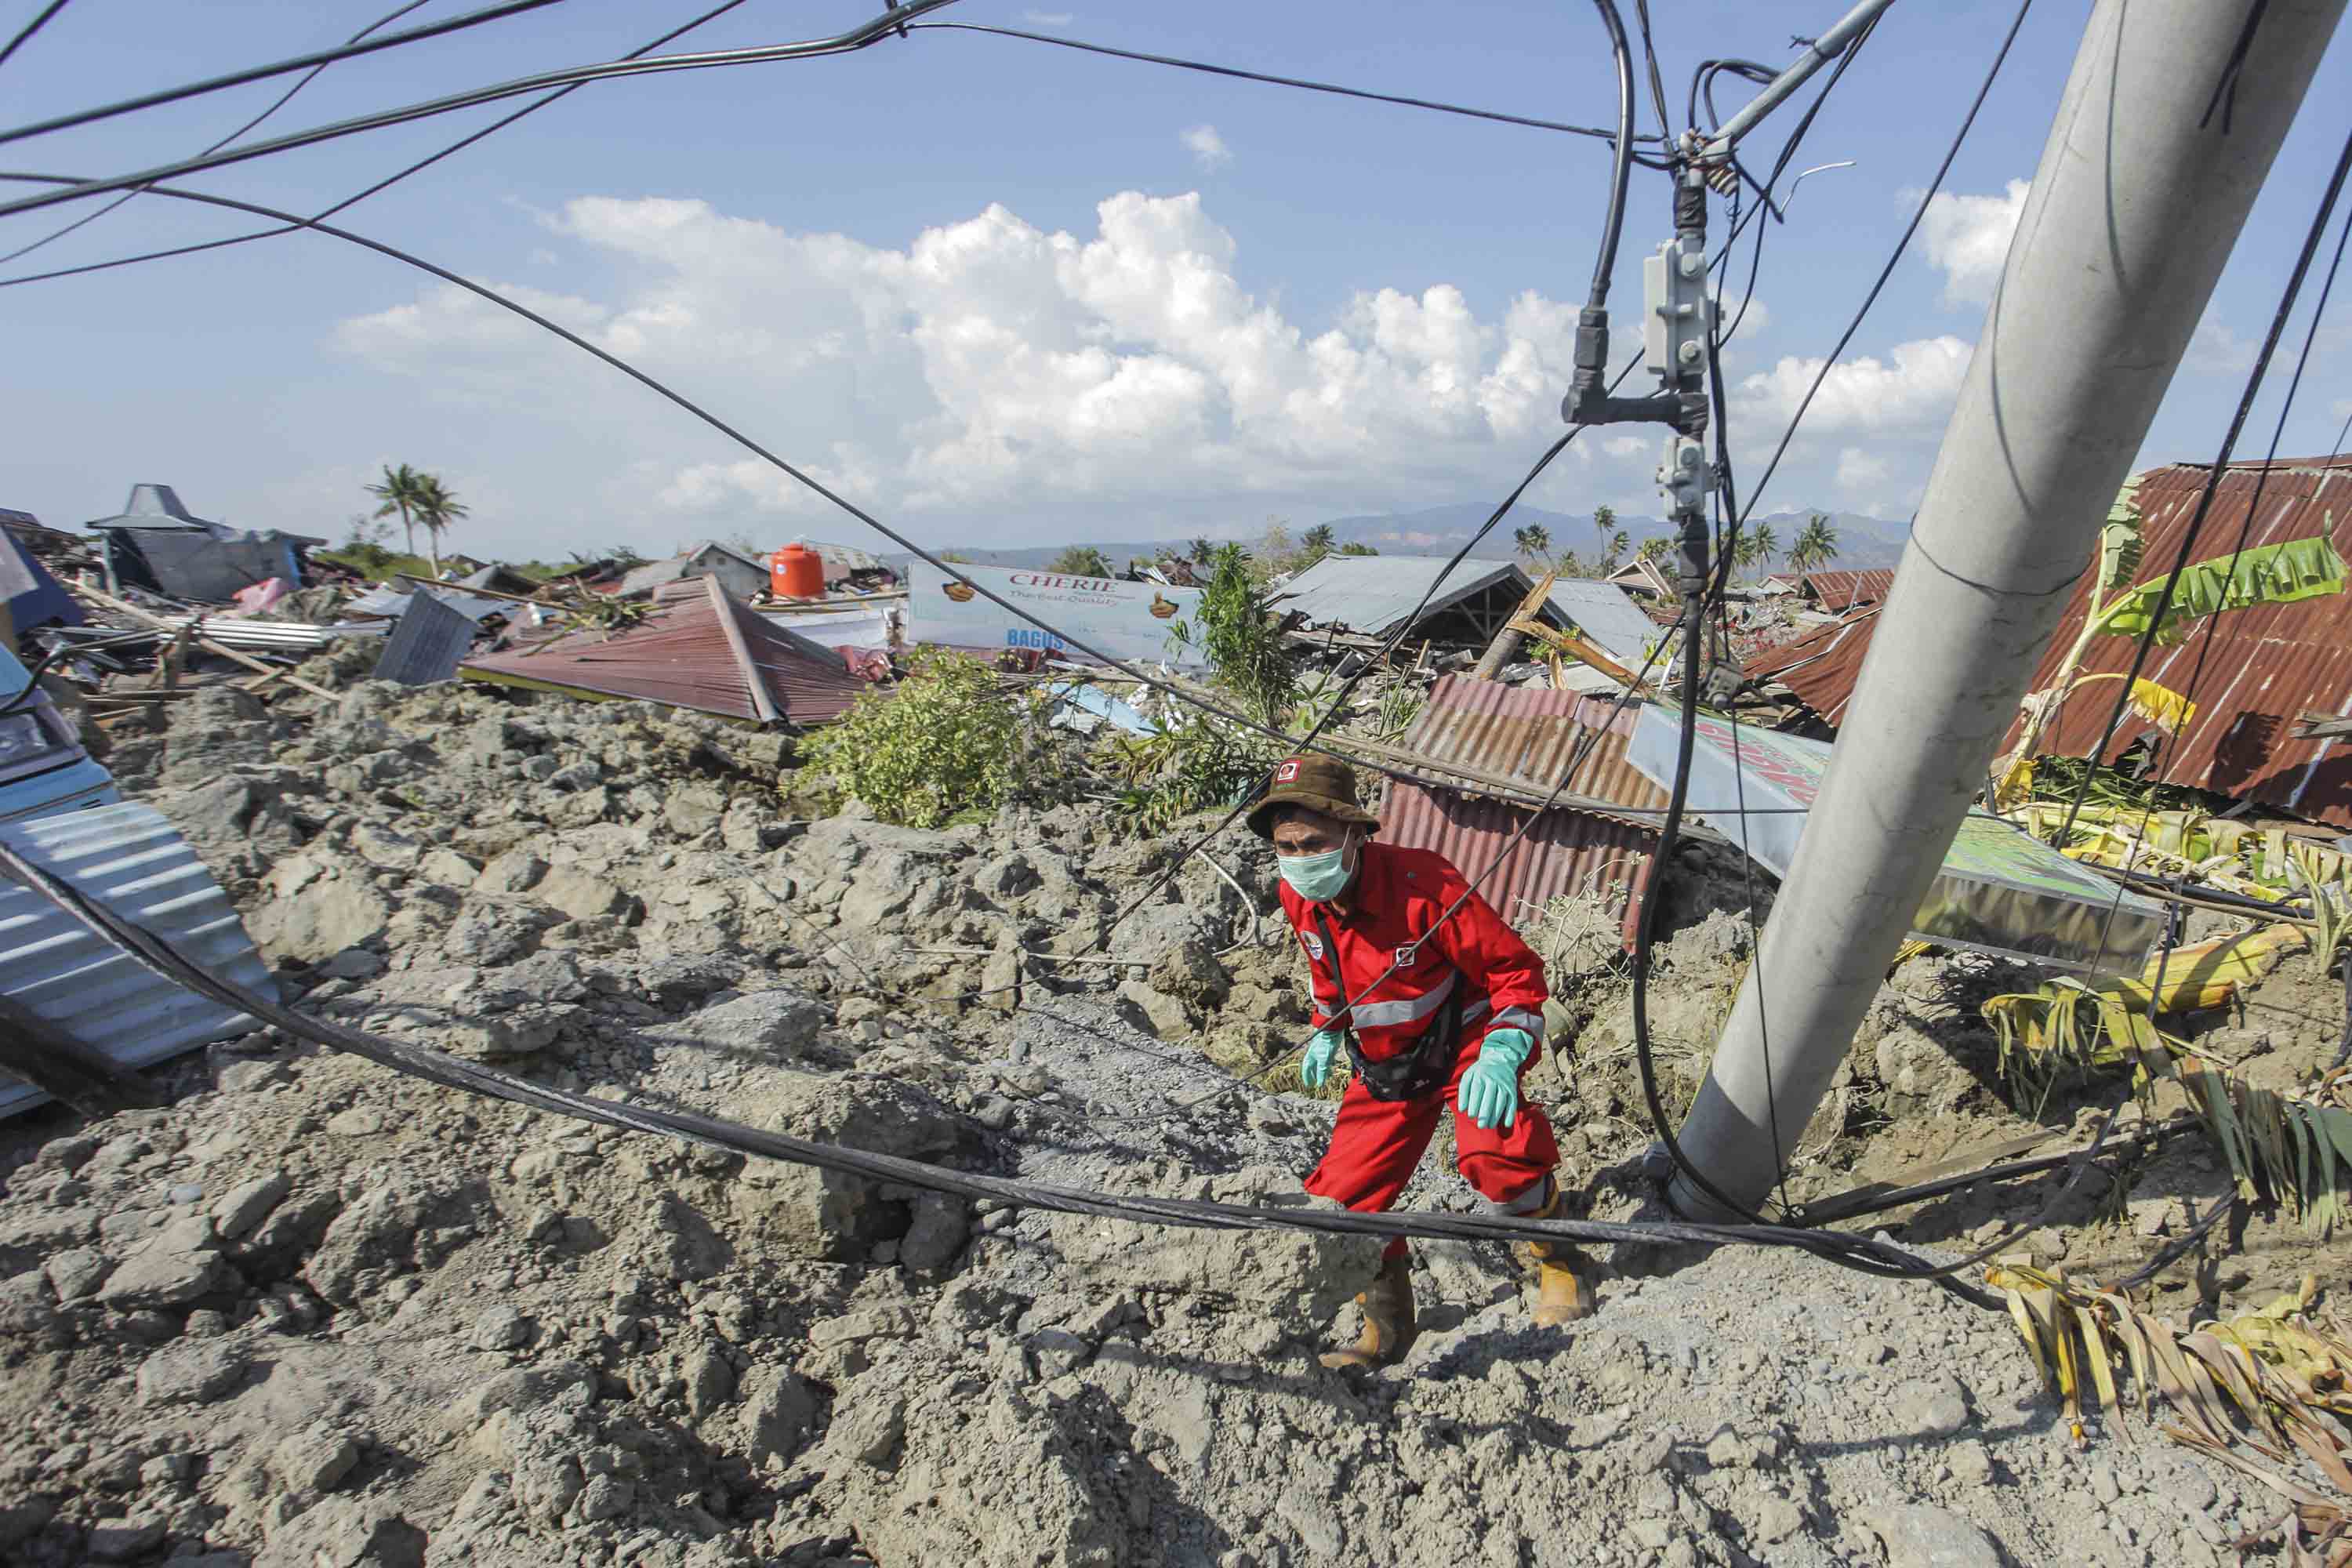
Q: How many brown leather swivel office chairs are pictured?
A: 0